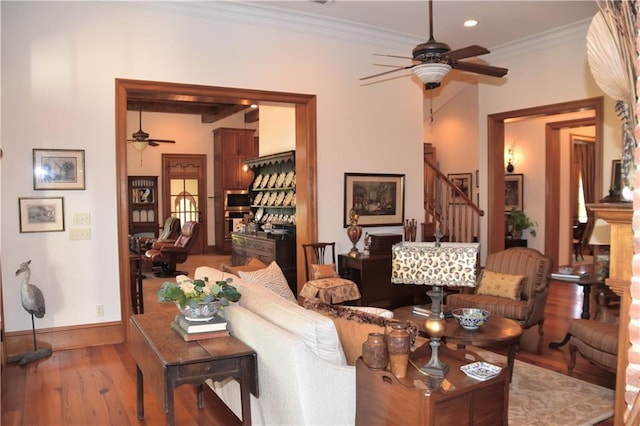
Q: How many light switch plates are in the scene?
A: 2